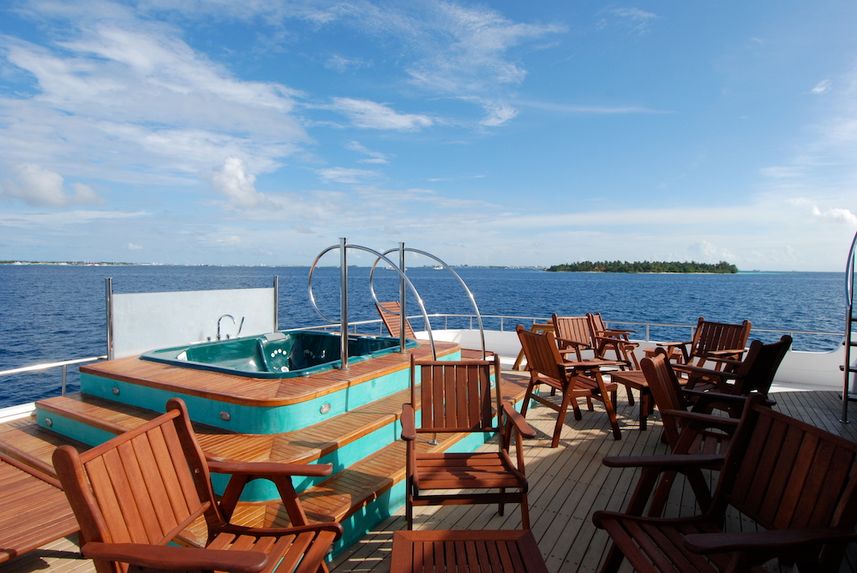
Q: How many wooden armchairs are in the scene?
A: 9